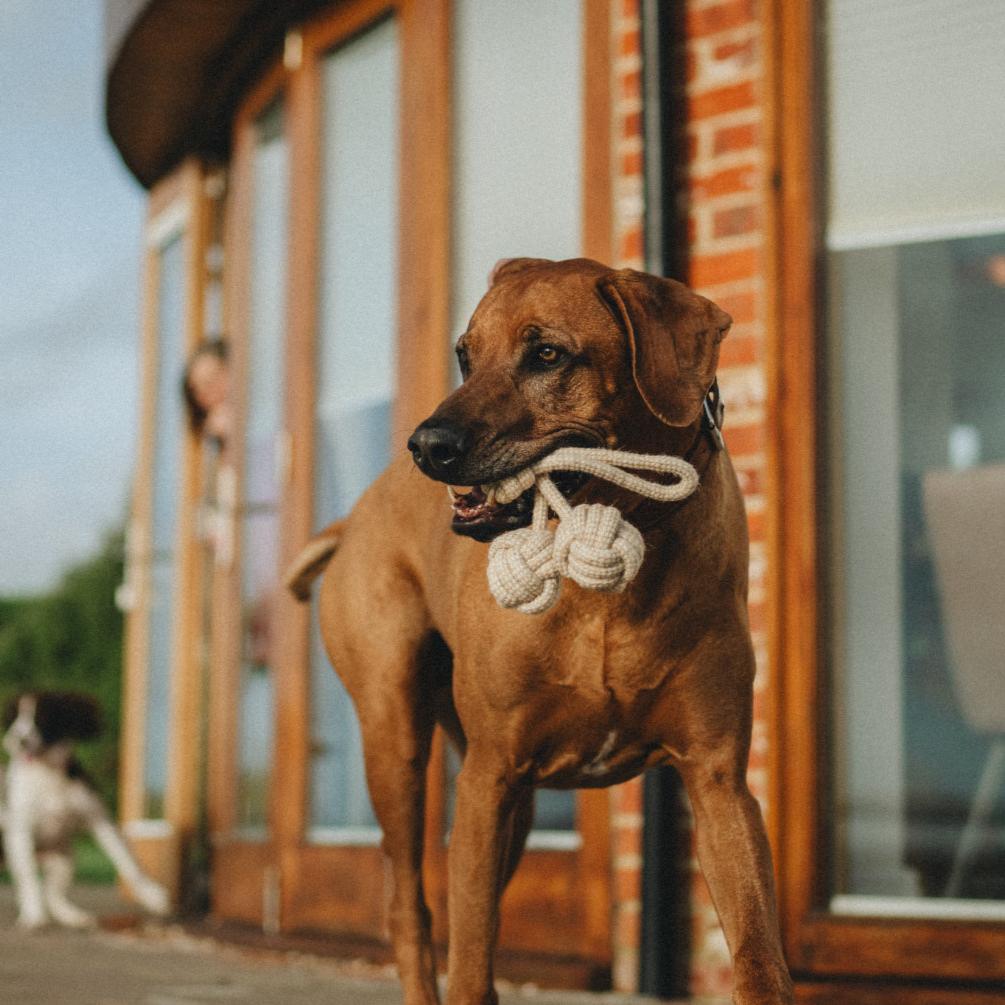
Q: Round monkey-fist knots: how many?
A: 2